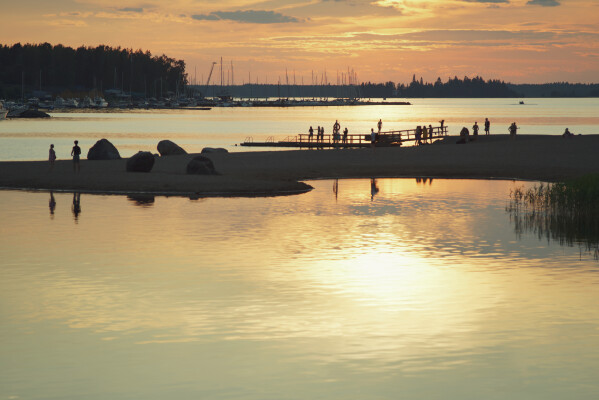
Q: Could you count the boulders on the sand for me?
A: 5